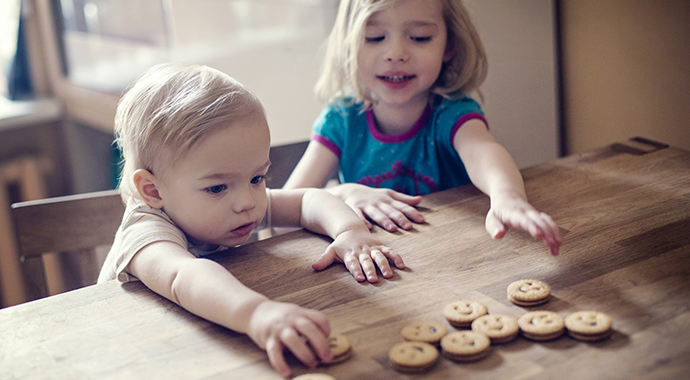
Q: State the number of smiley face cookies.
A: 10